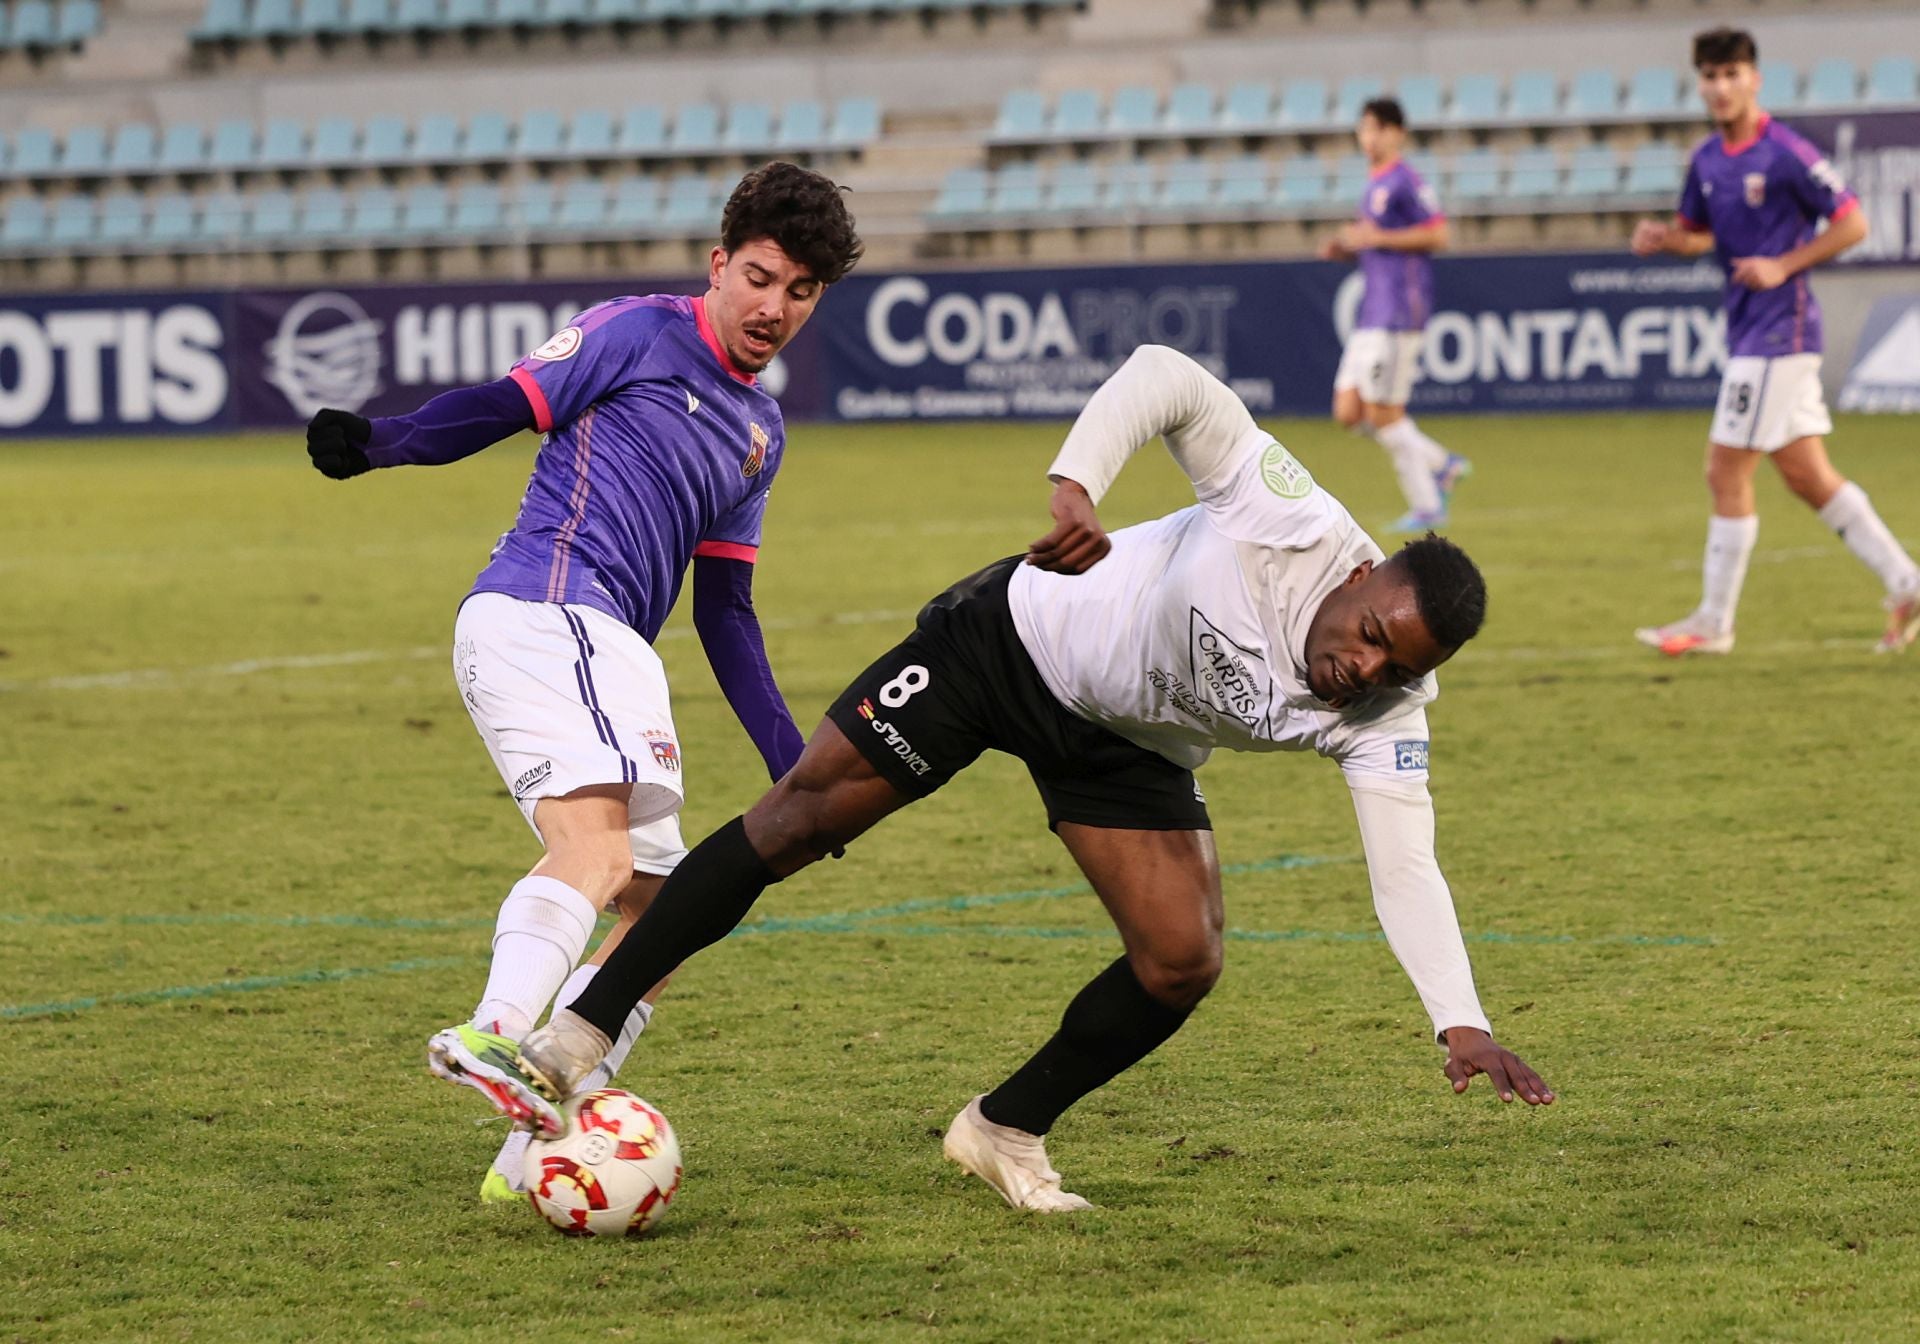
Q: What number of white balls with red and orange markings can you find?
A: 1